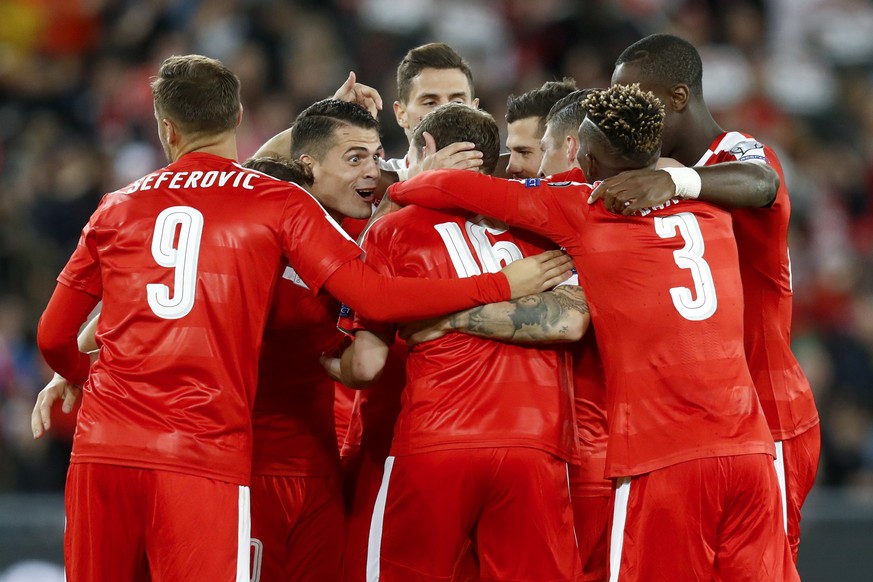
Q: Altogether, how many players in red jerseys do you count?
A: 9